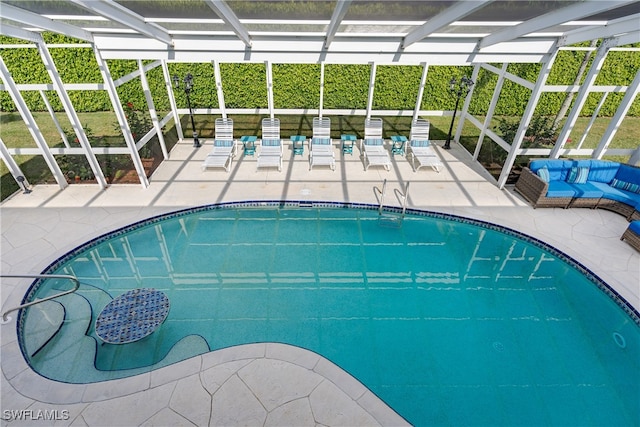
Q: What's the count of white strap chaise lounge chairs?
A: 5